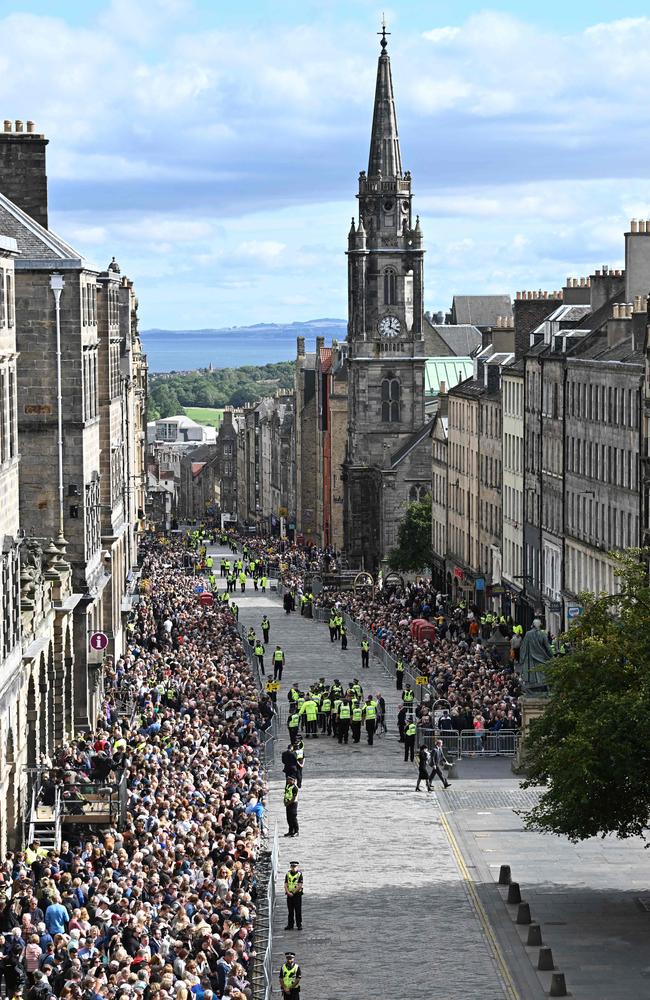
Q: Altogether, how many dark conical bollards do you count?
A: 6